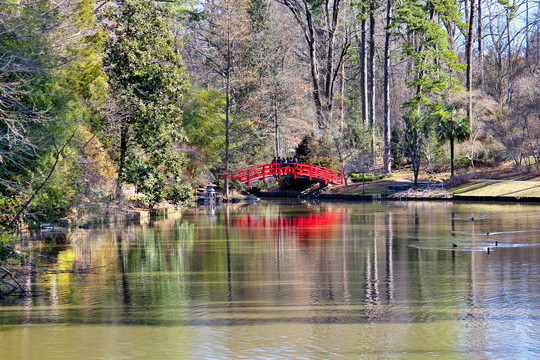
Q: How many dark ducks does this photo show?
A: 5